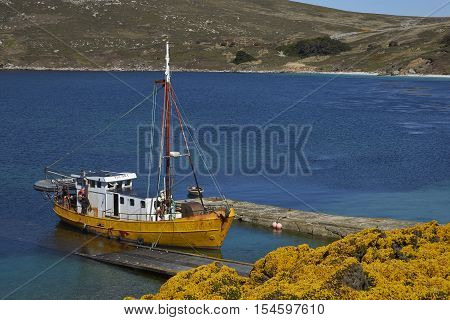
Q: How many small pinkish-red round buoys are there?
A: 2